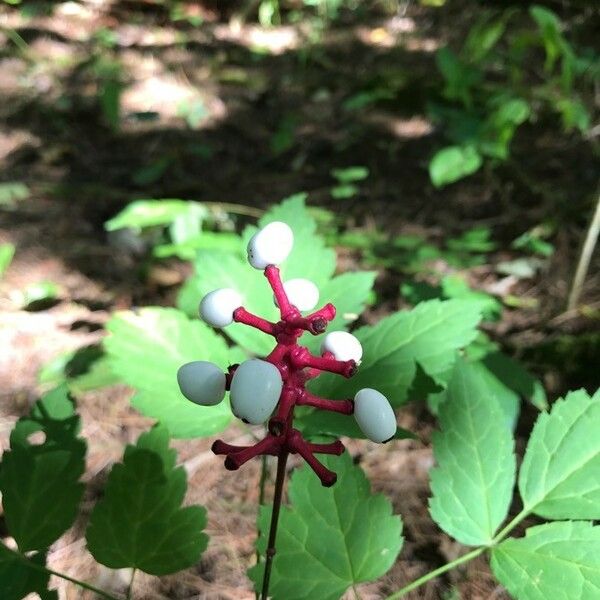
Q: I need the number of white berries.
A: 7